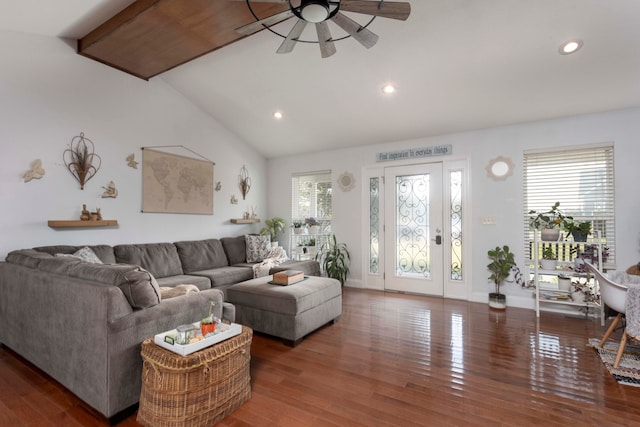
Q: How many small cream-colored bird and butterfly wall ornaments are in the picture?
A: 5